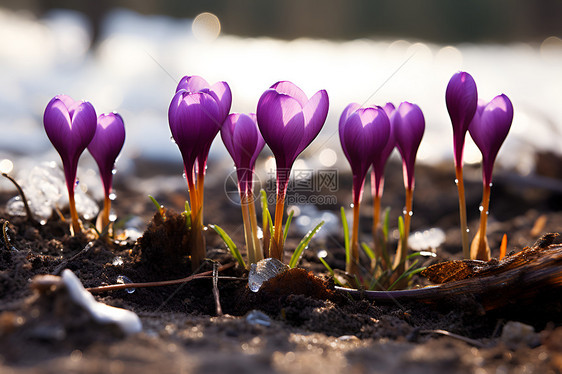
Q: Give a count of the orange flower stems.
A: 12